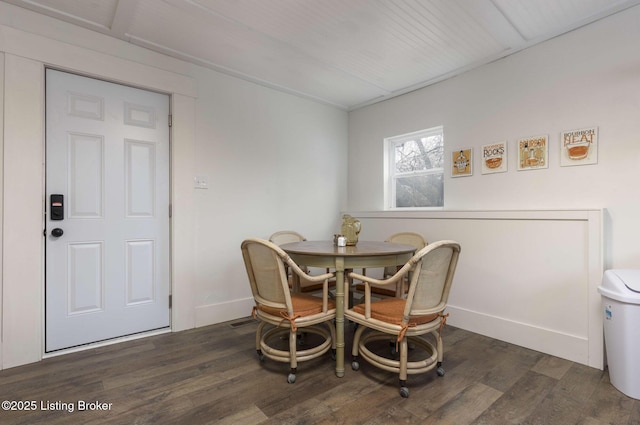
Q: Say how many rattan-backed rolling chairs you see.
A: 4